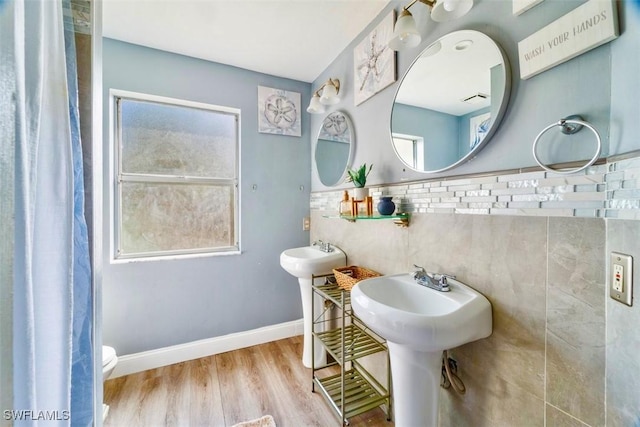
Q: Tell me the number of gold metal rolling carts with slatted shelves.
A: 1